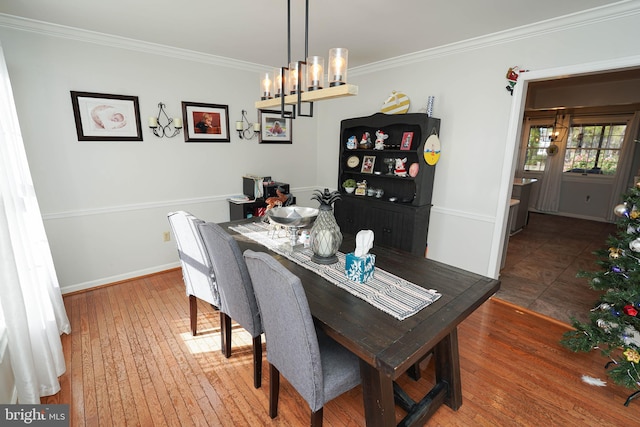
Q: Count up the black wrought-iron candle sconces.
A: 2